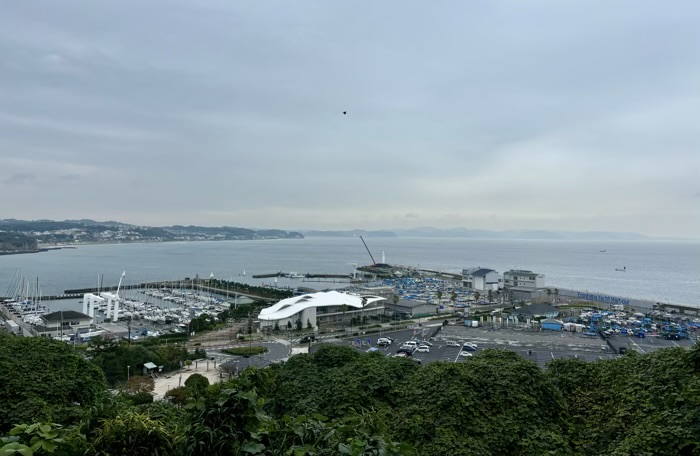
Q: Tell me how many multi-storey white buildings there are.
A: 2